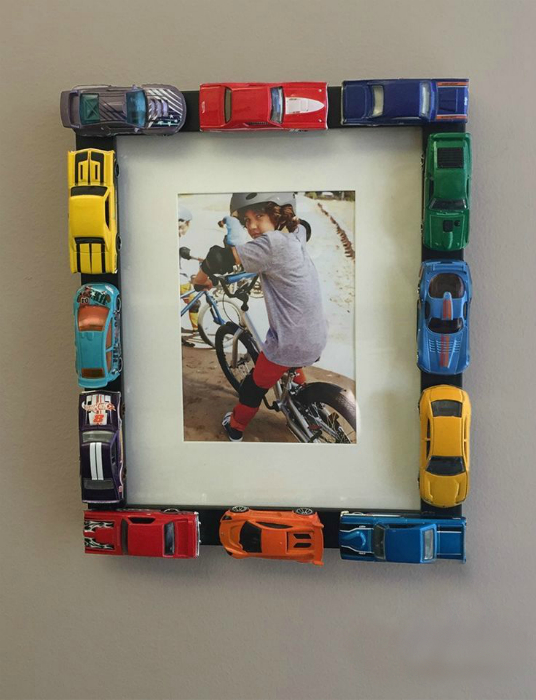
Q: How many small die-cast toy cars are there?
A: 12